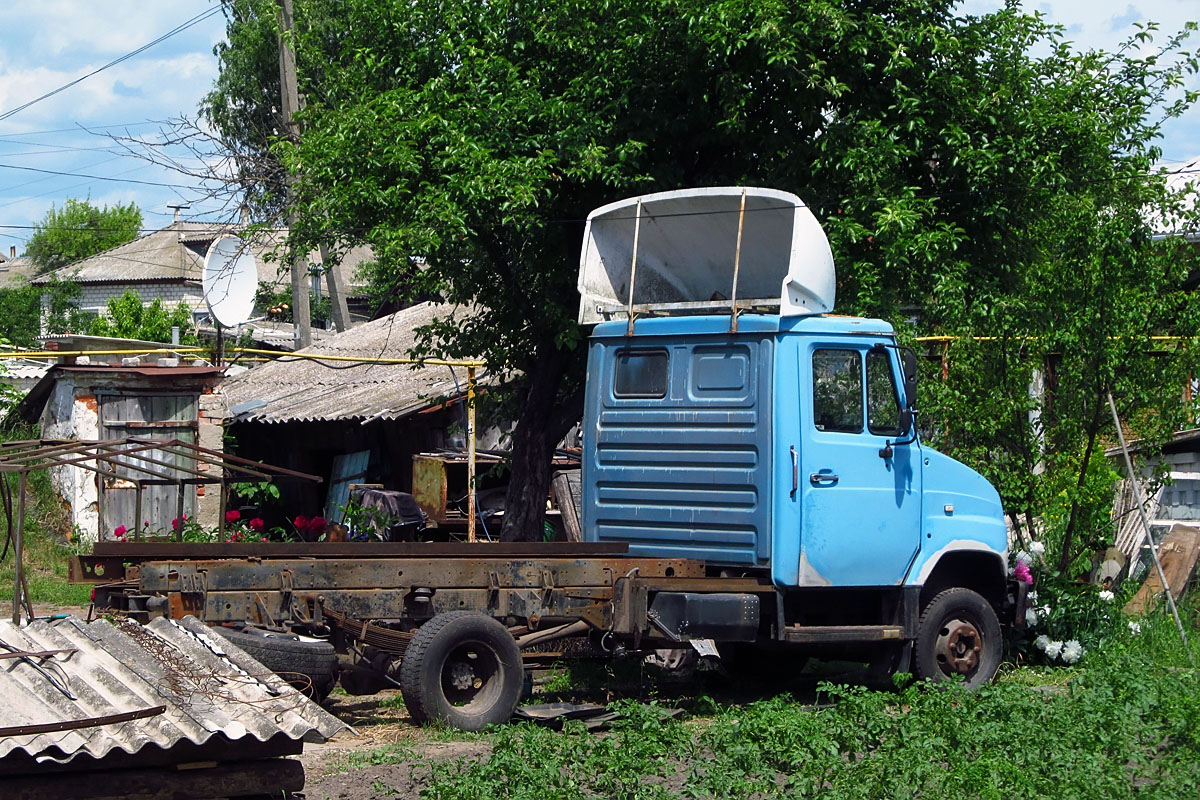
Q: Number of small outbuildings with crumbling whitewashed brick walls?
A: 1